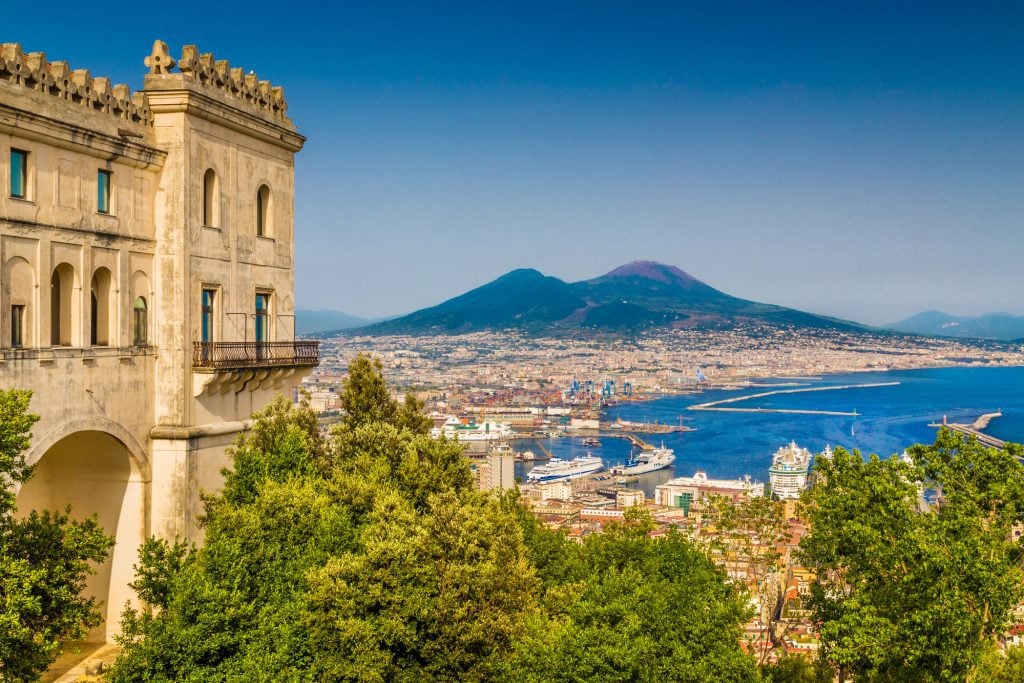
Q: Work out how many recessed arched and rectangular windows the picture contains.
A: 10